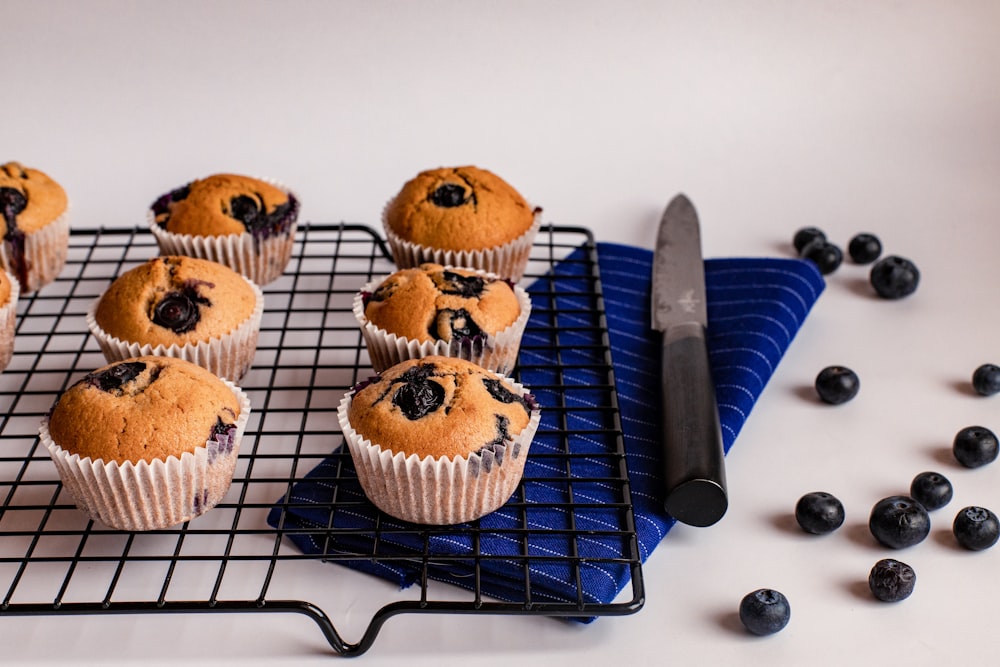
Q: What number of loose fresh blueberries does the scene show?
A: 13